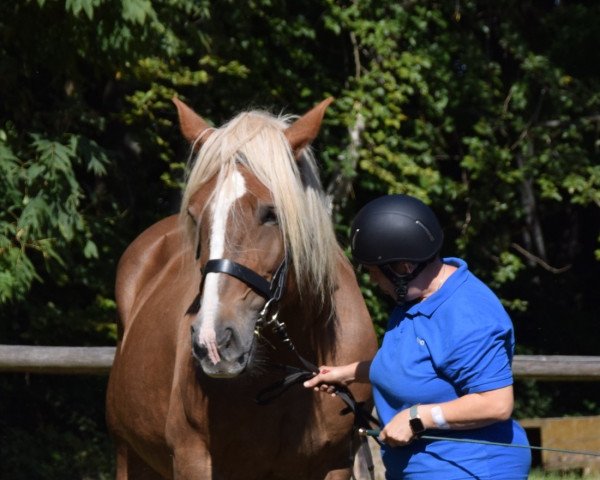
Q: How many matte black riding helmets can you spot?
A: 1